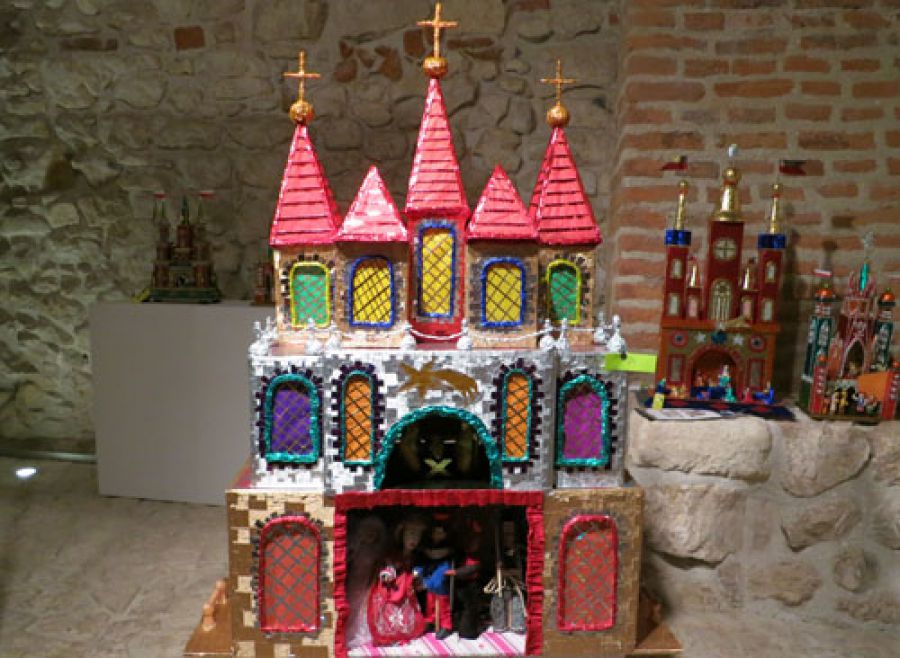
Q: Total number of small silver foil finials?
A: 10